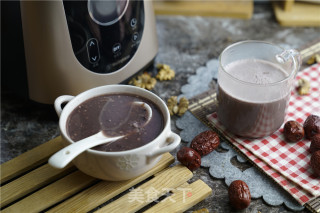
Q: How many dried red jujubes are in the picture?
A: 7